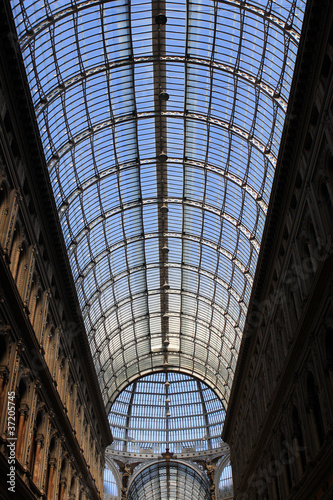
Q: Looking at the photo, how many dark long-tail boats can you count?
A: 0